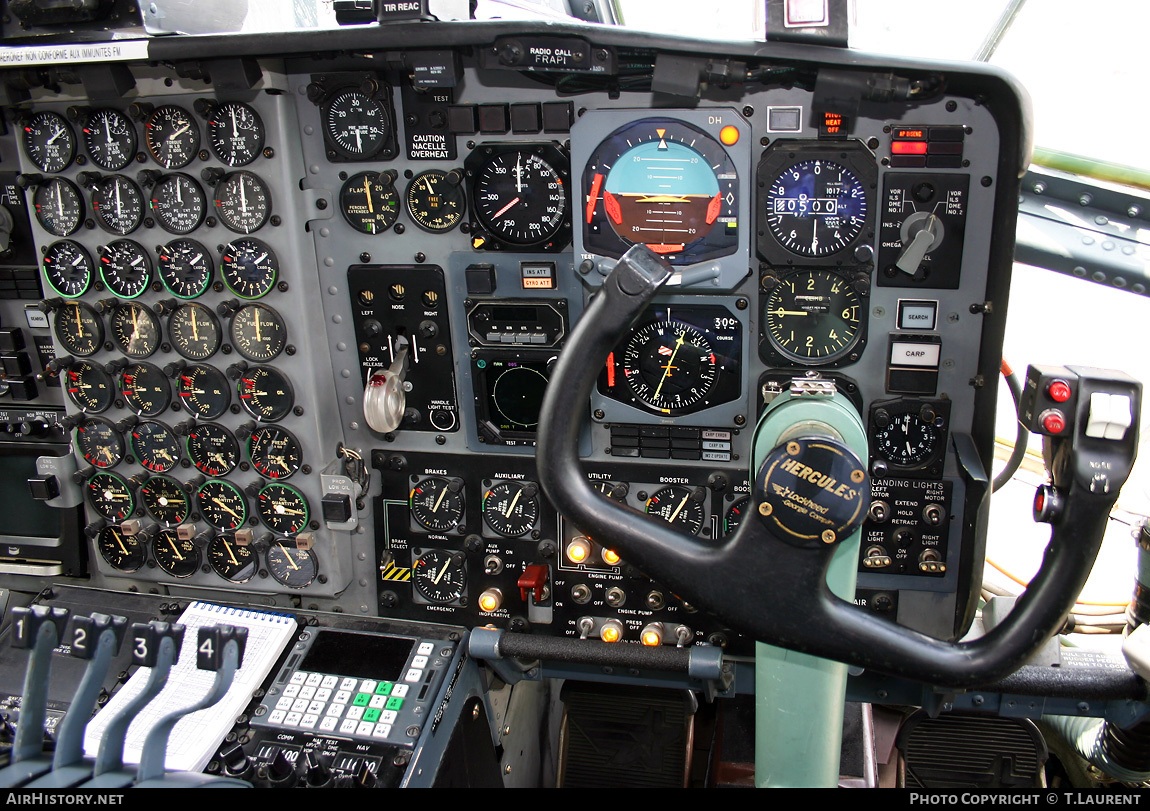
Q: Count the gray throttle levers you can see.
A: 4